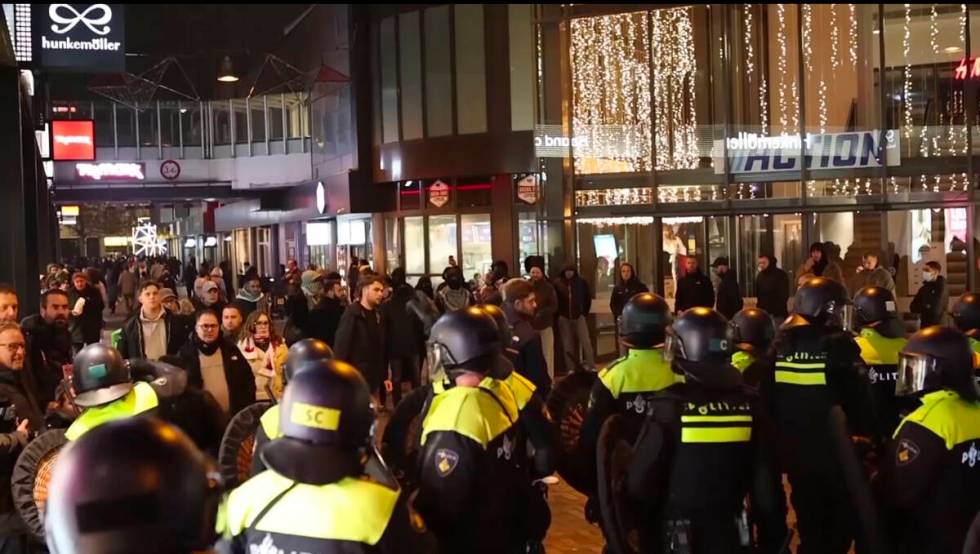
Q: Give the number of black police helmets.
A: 13